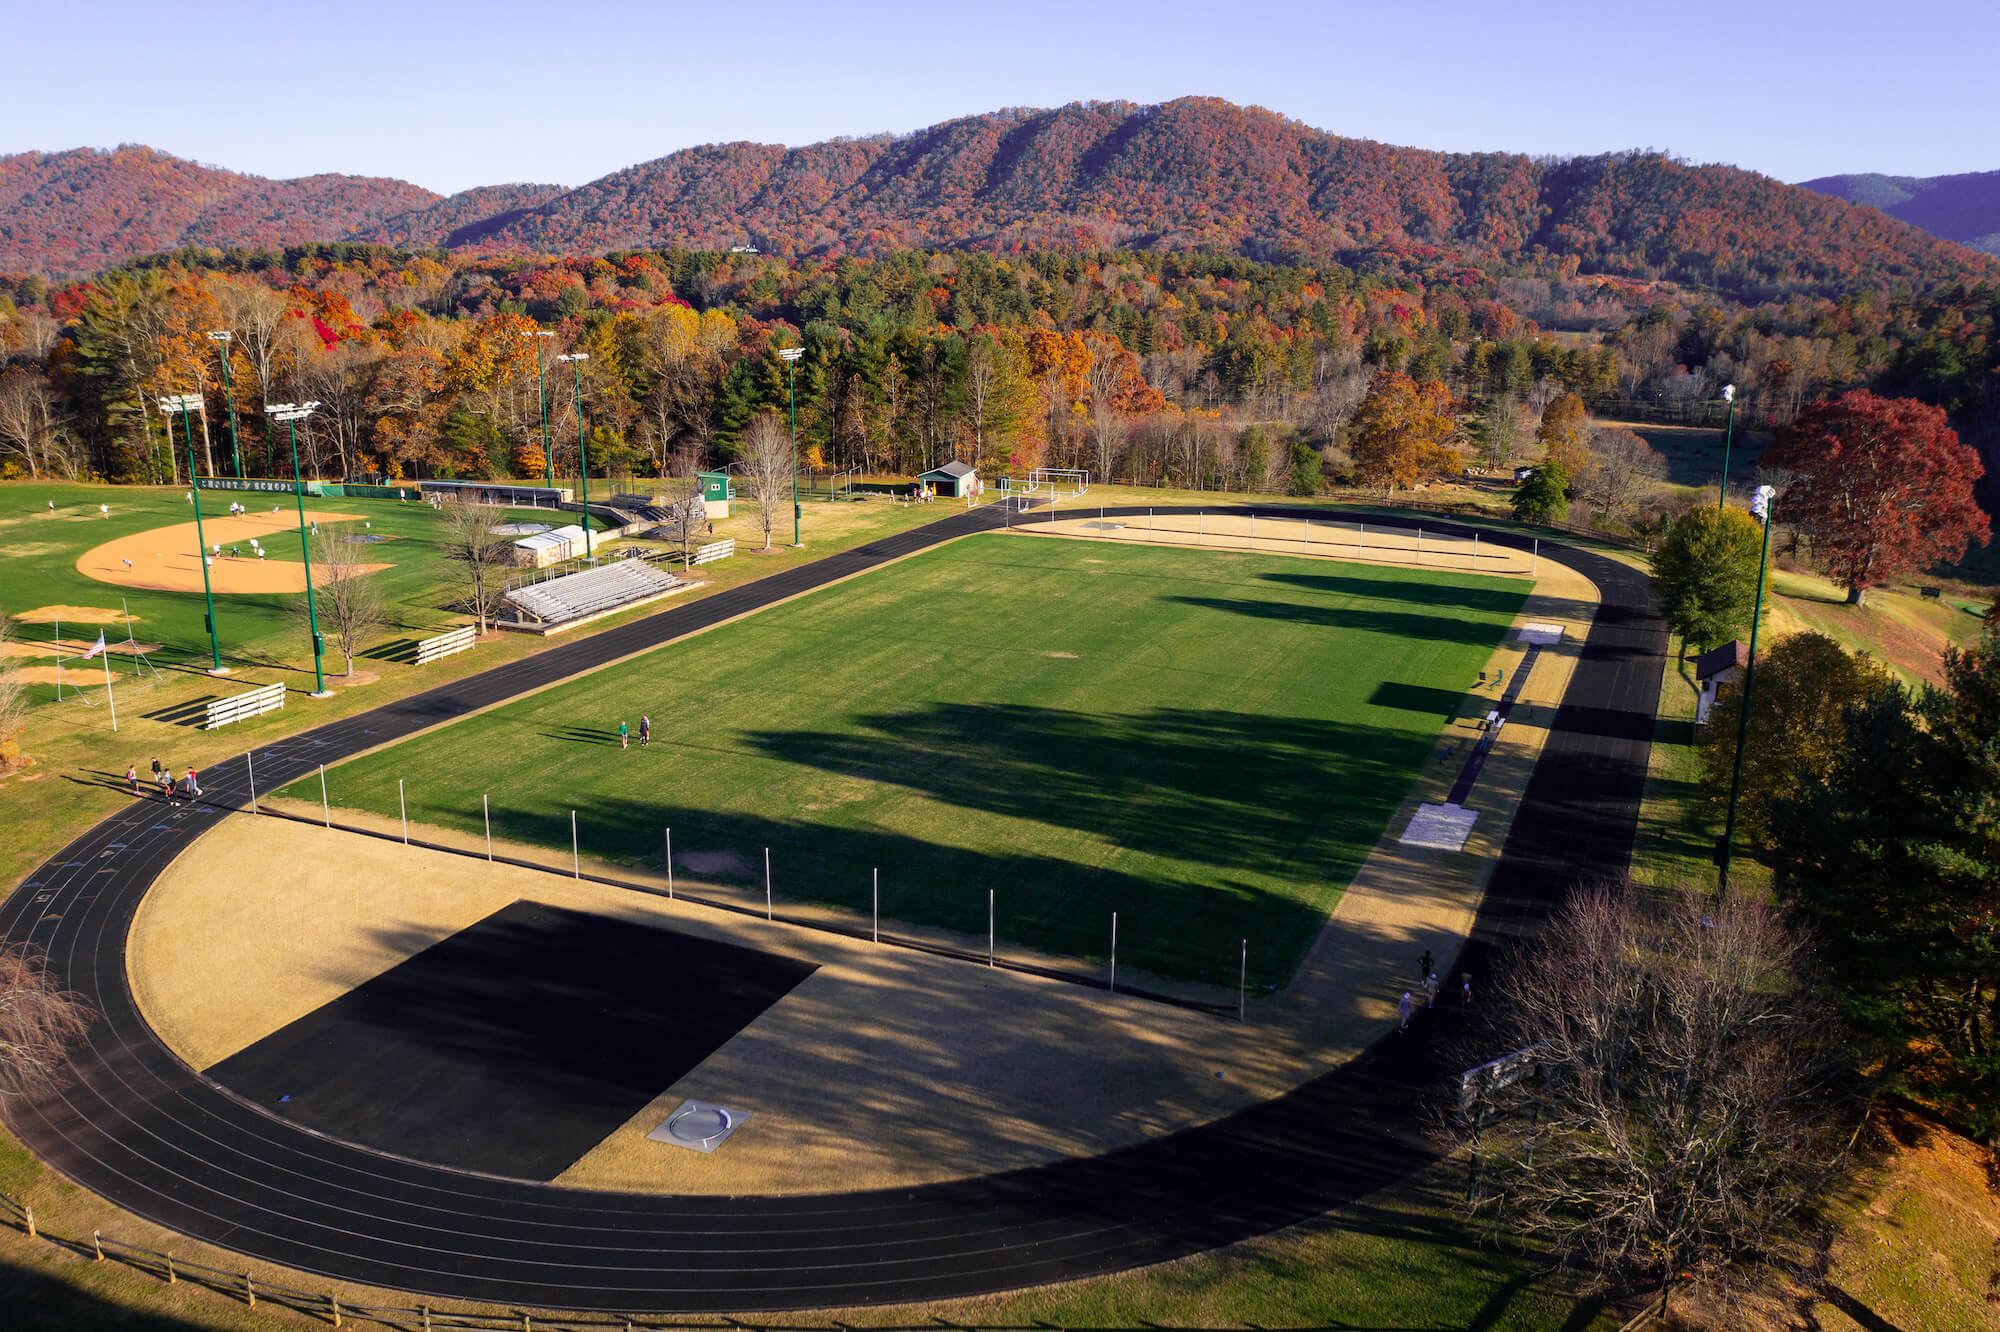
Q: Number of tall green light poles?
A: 8